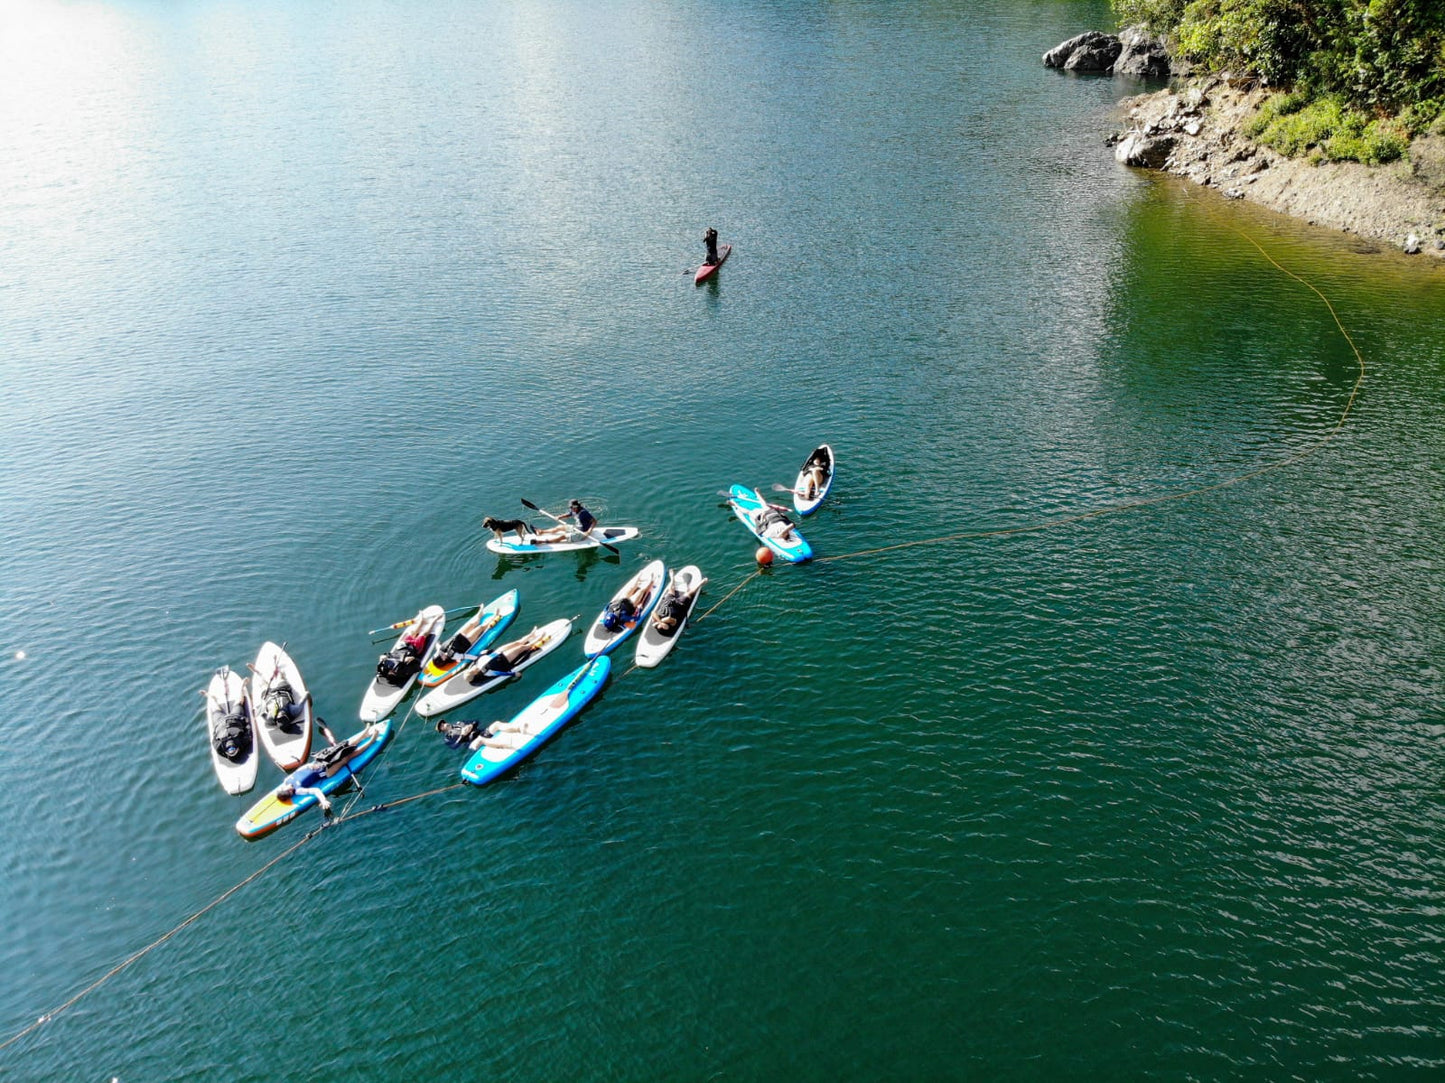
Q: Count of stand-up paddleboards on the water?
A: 13